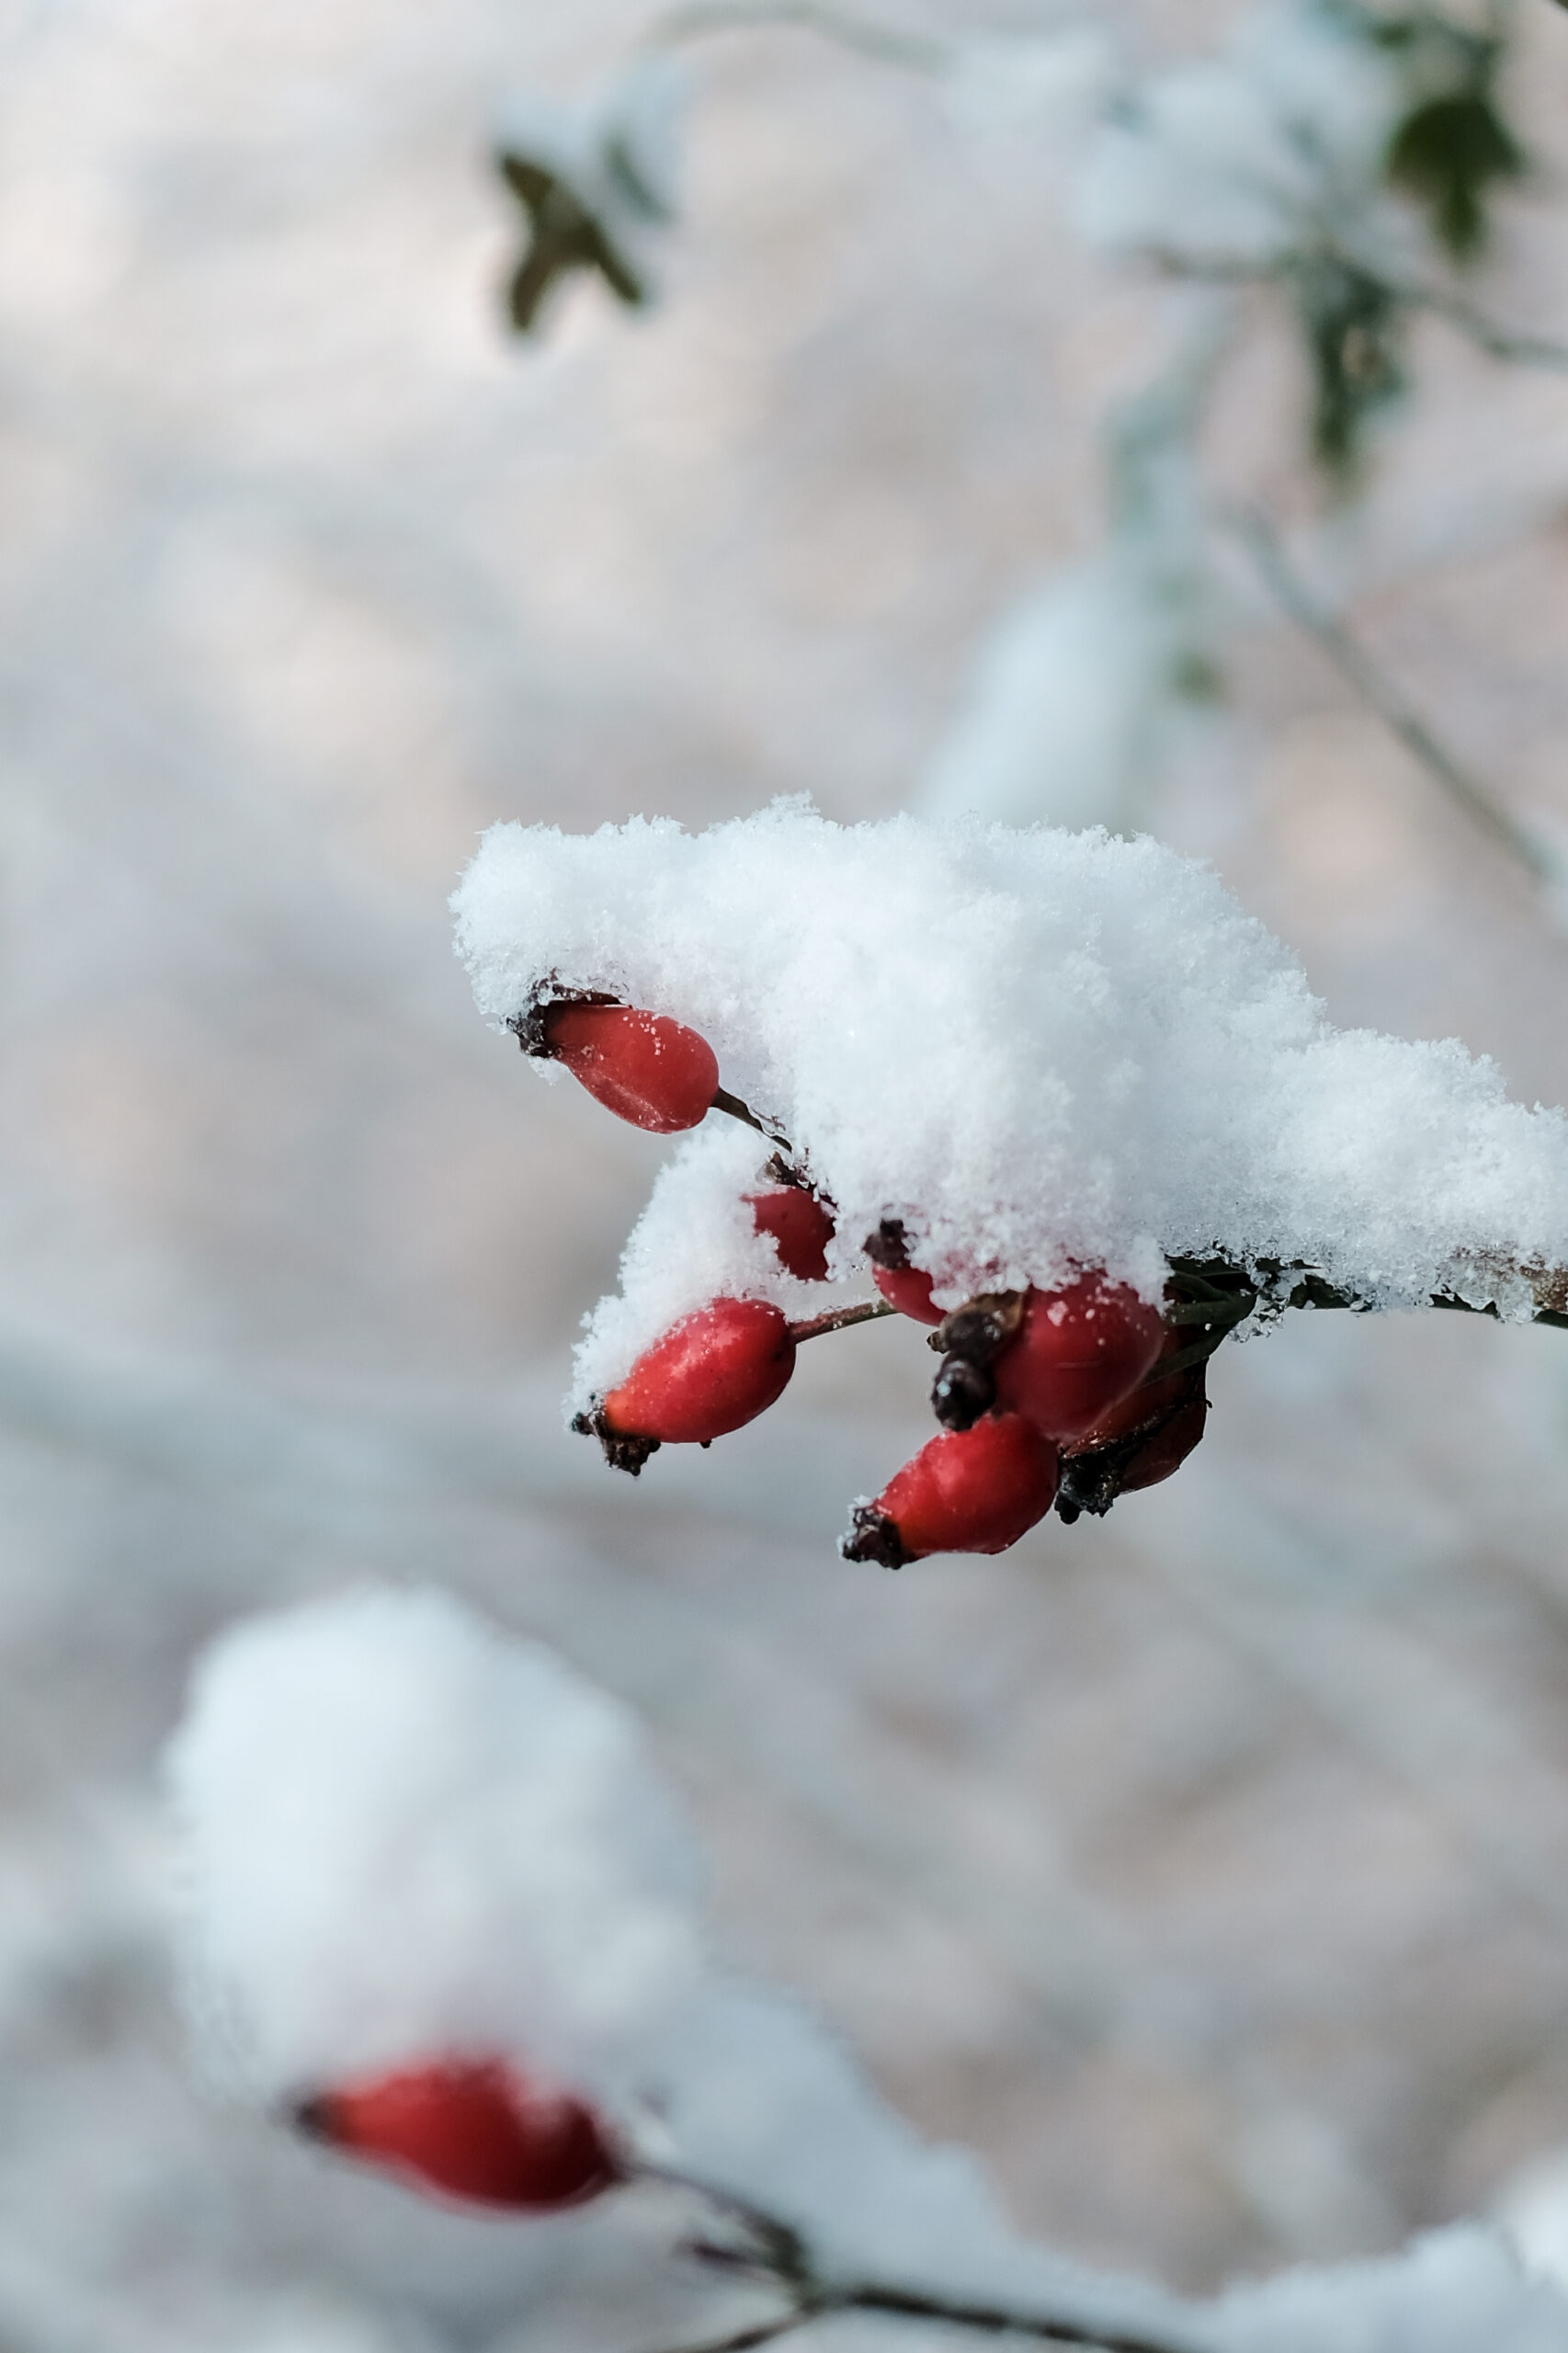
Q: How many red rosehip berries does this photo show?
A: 8